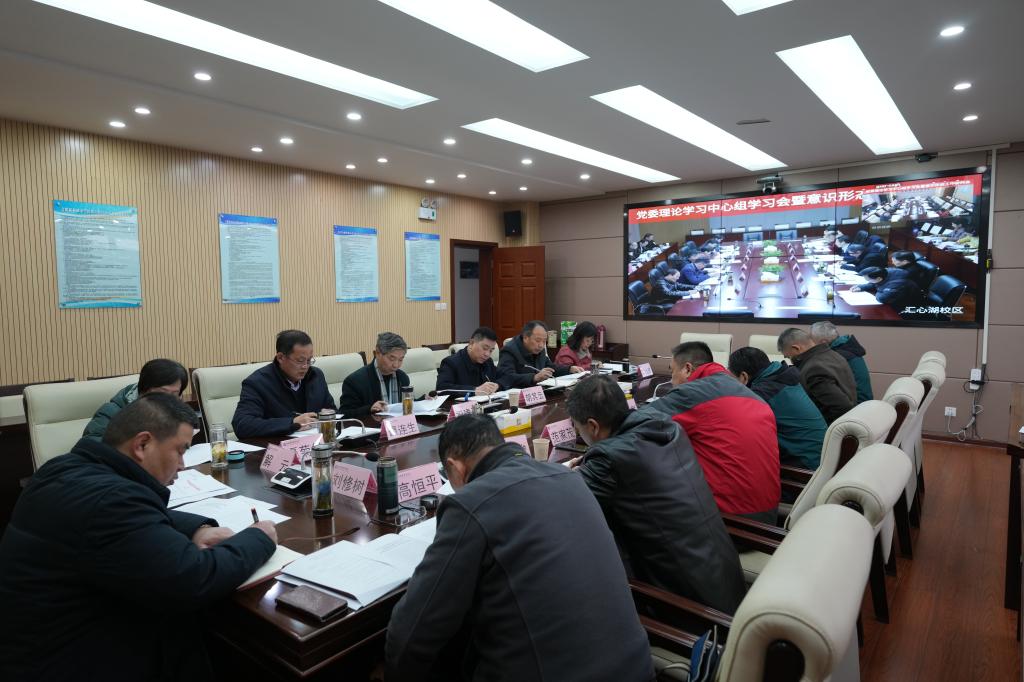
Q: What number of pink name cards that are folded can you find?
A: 11